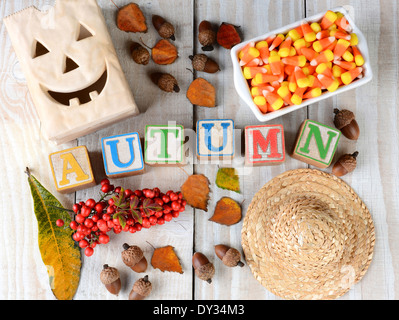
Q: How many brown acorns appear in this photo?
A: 12